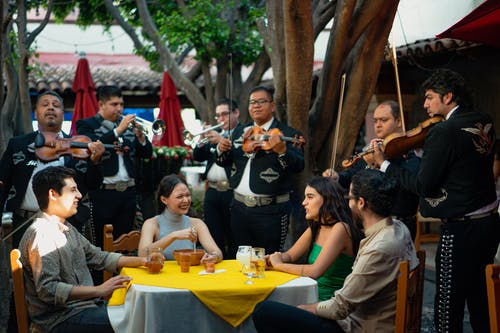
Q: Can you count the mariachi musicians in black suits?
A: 6